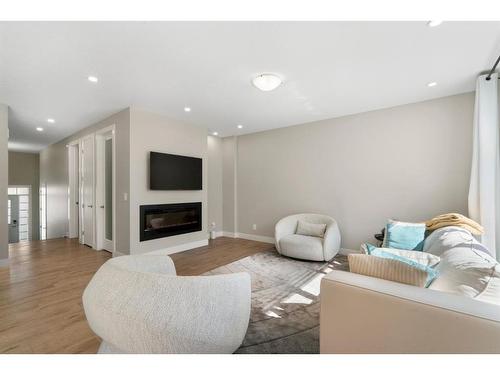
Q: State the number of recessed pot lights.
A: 8